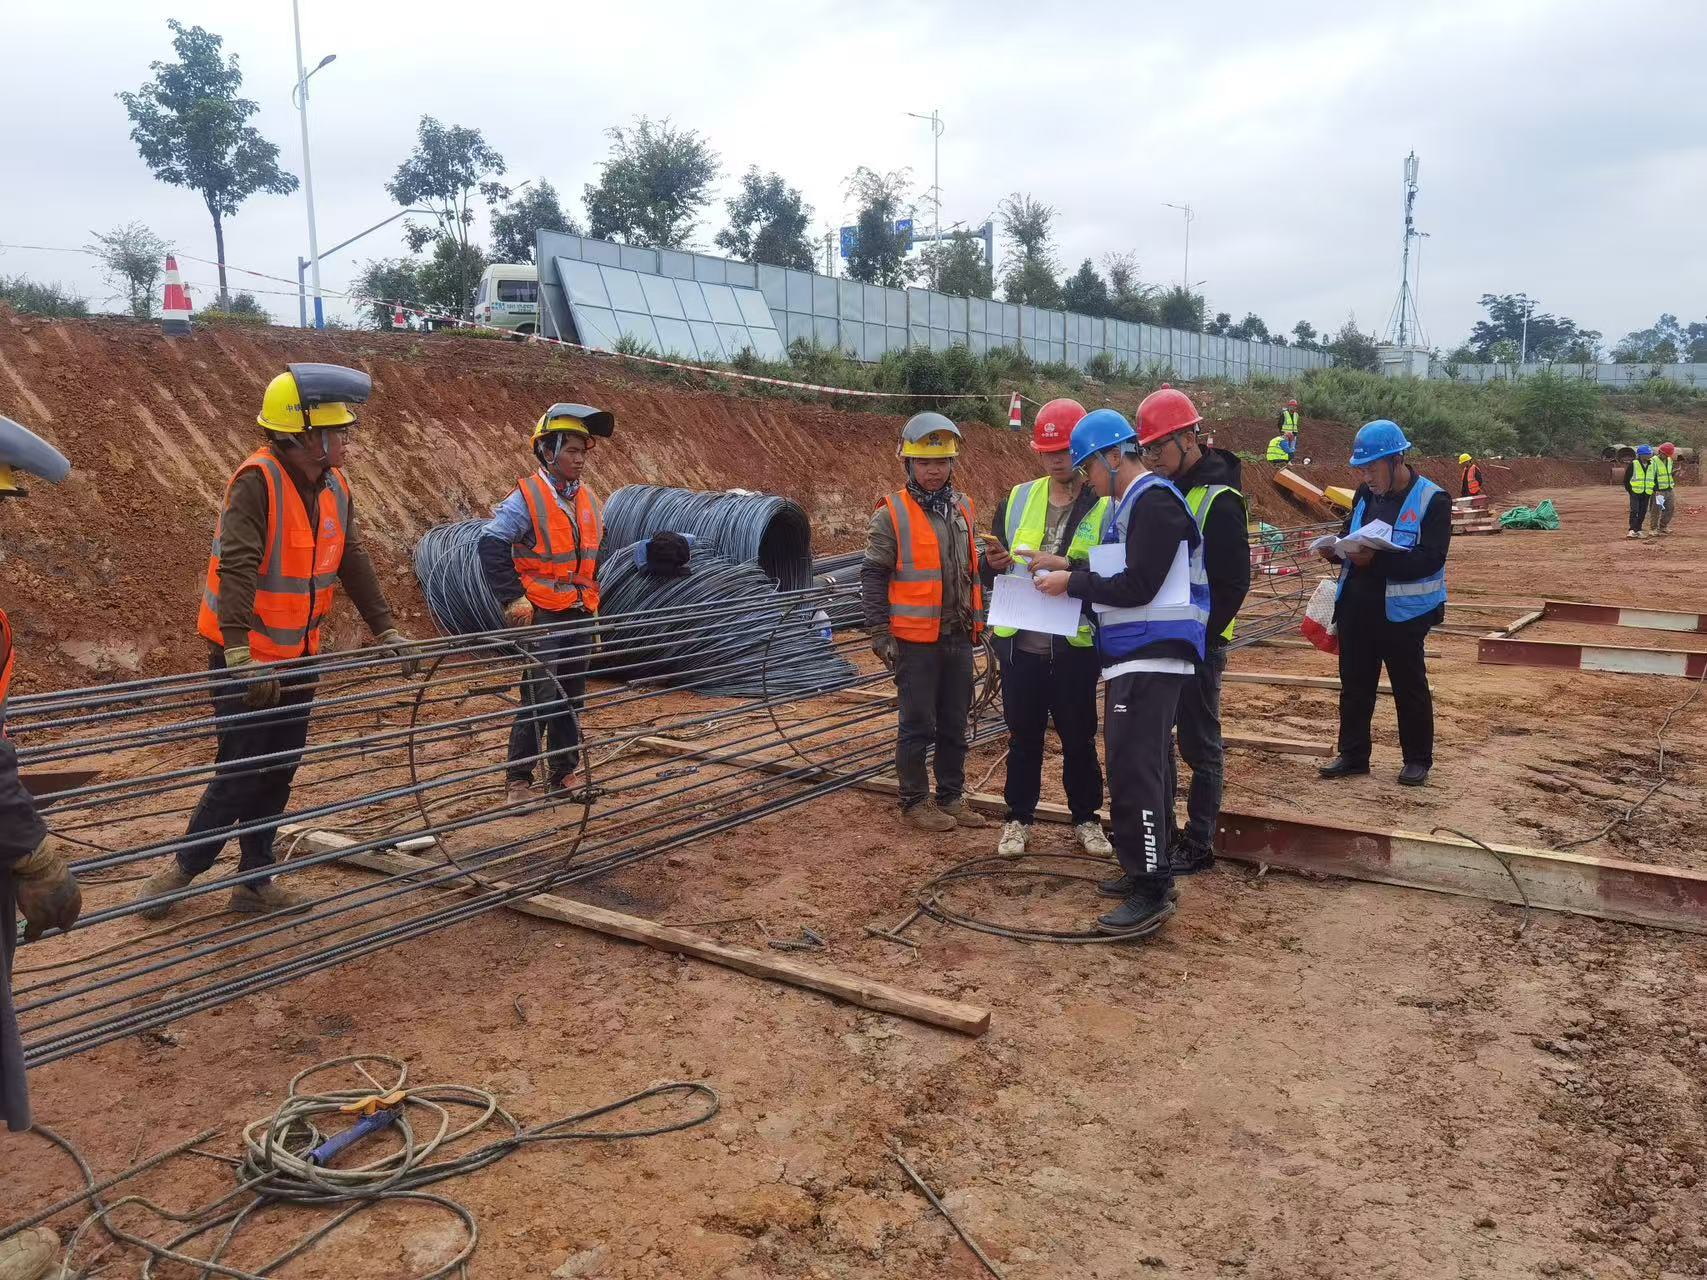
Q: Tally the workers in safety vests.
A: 13